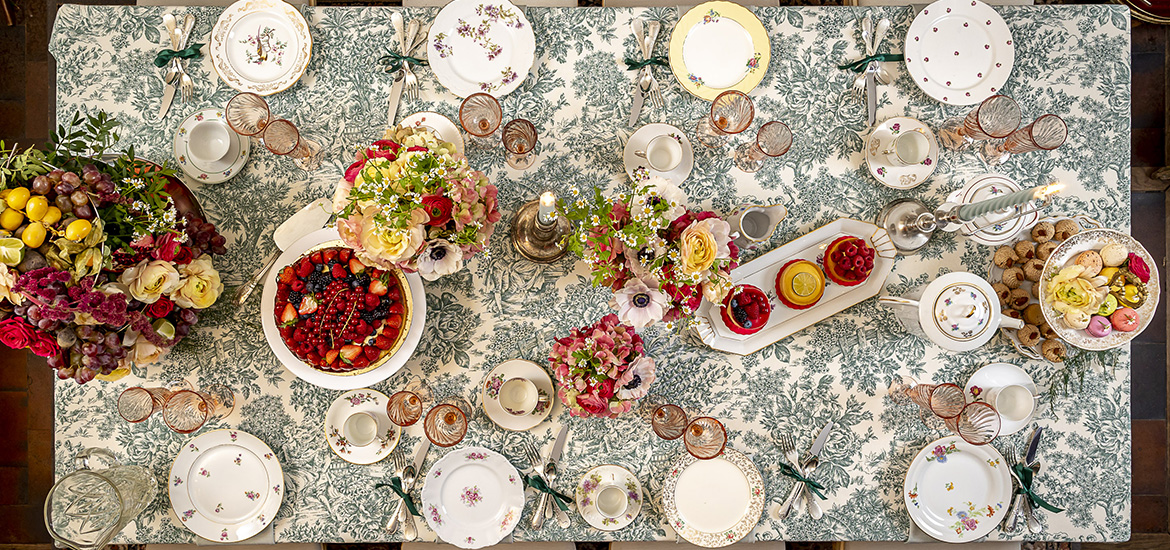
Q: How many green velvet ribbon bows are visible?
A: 8